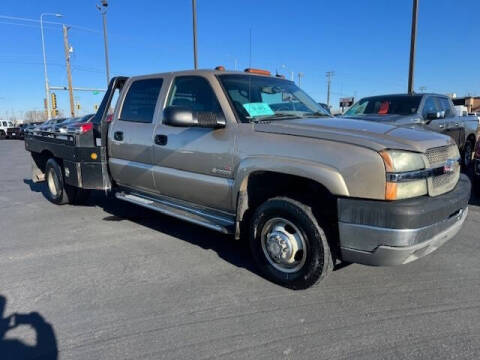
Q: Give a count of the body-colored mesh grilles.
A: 1